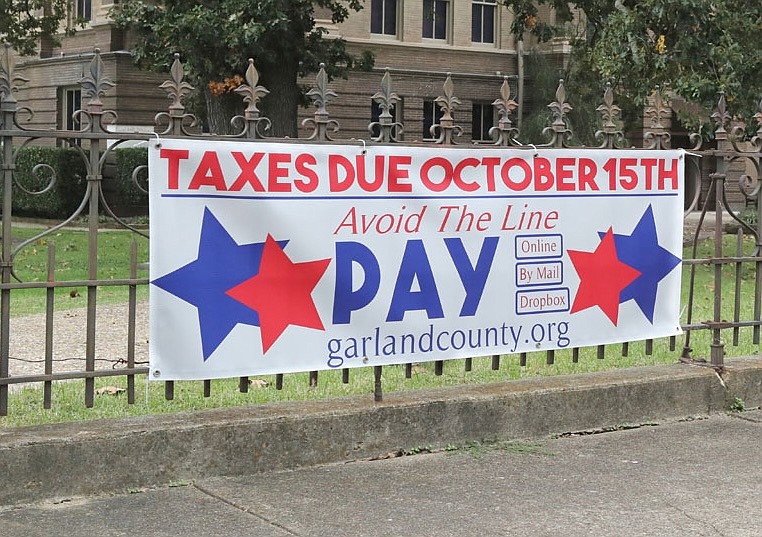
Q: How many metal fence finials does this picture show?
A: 13